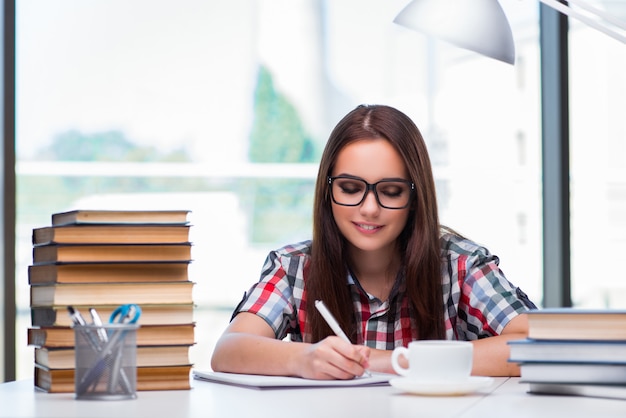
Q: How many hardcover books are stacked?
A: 13